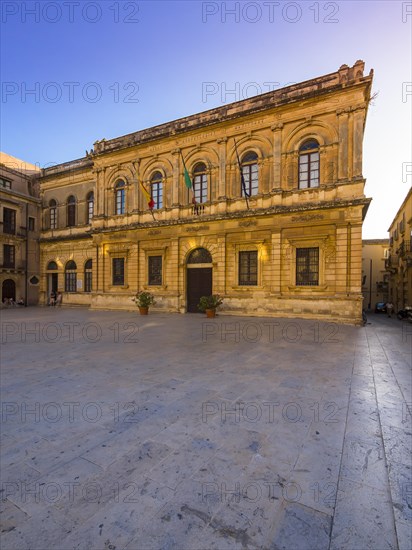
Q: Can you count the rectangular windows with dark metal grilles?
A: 4